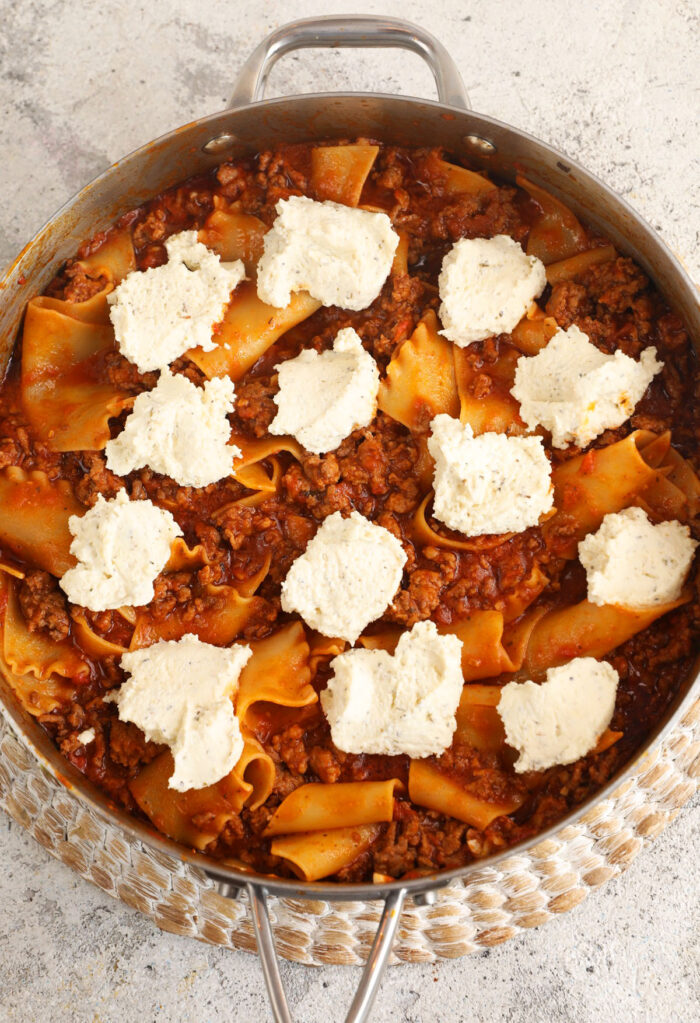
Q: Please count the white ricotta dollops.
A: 13